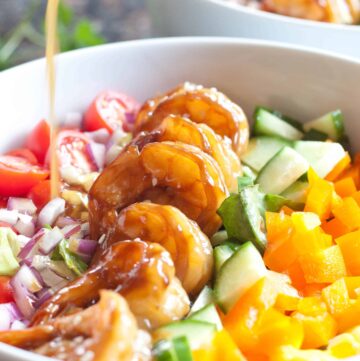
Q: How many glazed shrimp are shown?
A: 6